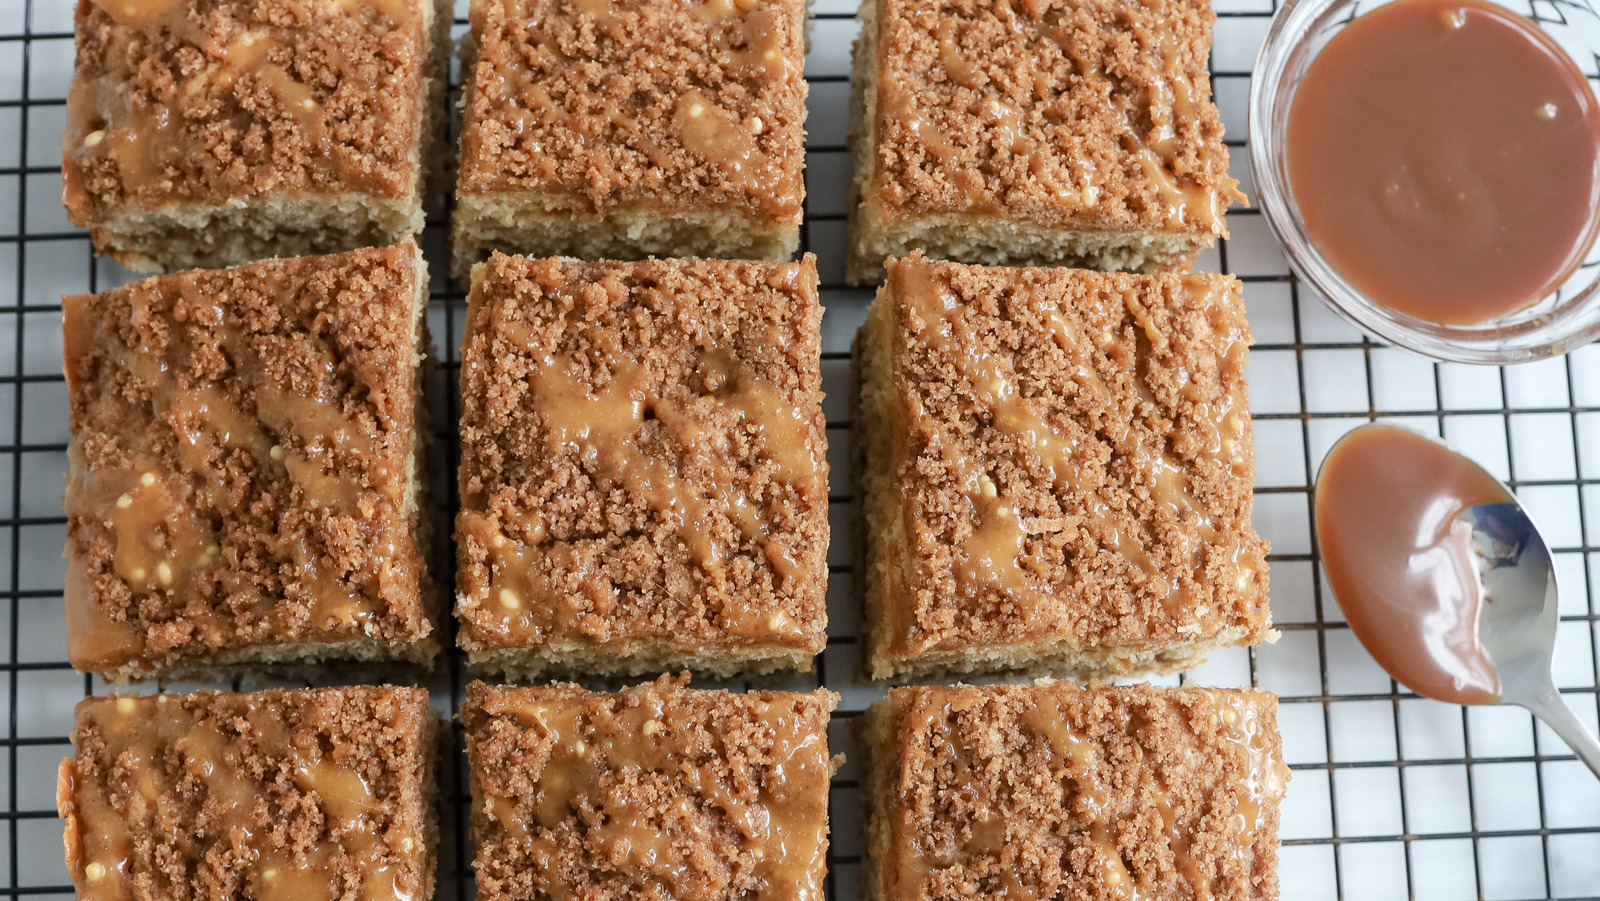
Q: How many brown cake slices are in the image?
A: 9